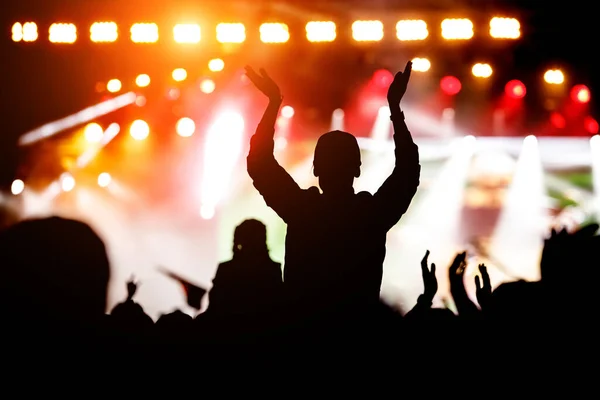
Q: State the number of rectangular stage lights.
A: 12